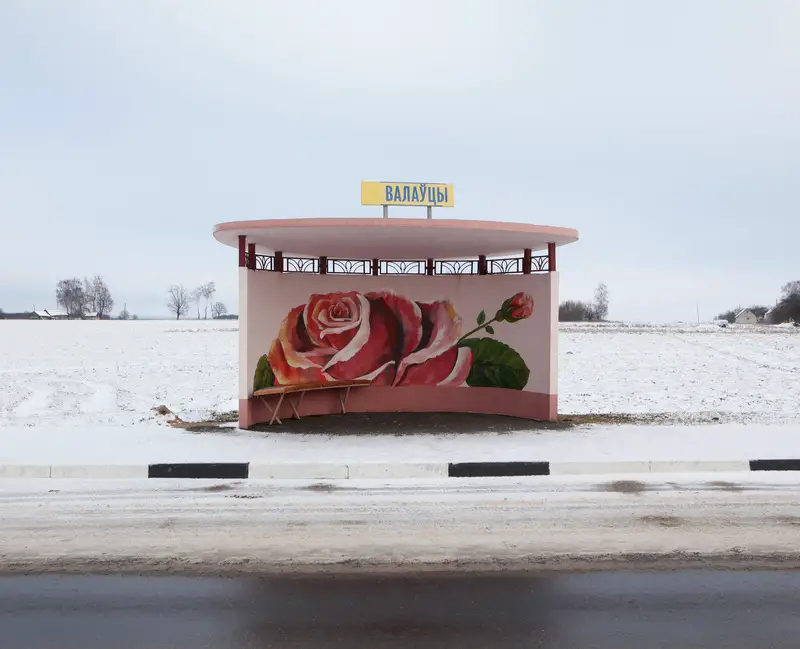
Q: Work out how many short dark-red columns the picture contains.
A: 9